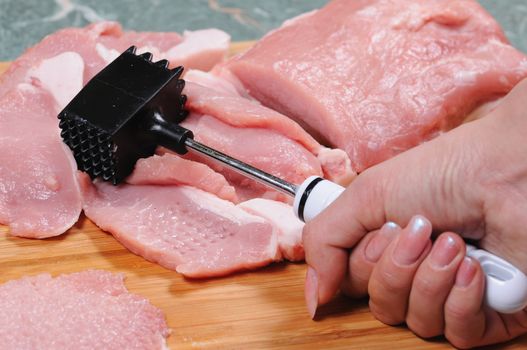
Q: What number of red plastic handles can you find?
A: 0